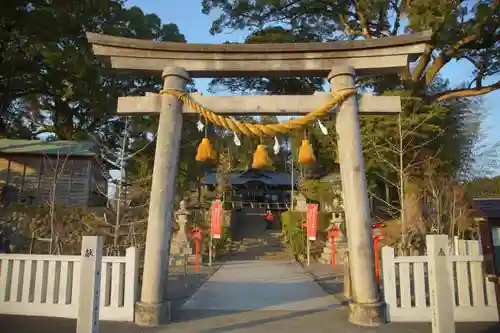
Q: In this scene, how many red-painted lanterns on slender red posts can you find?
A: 3